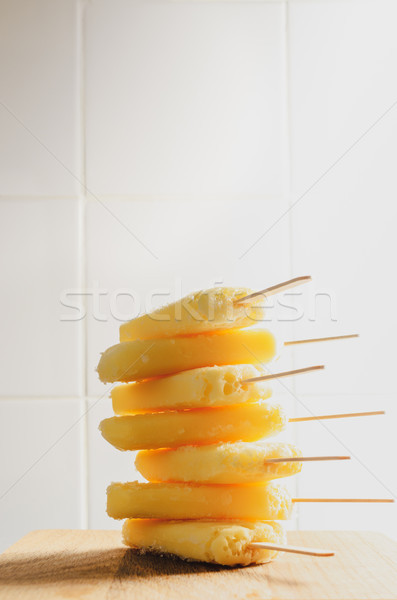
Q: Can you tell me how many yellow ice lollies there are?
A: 7